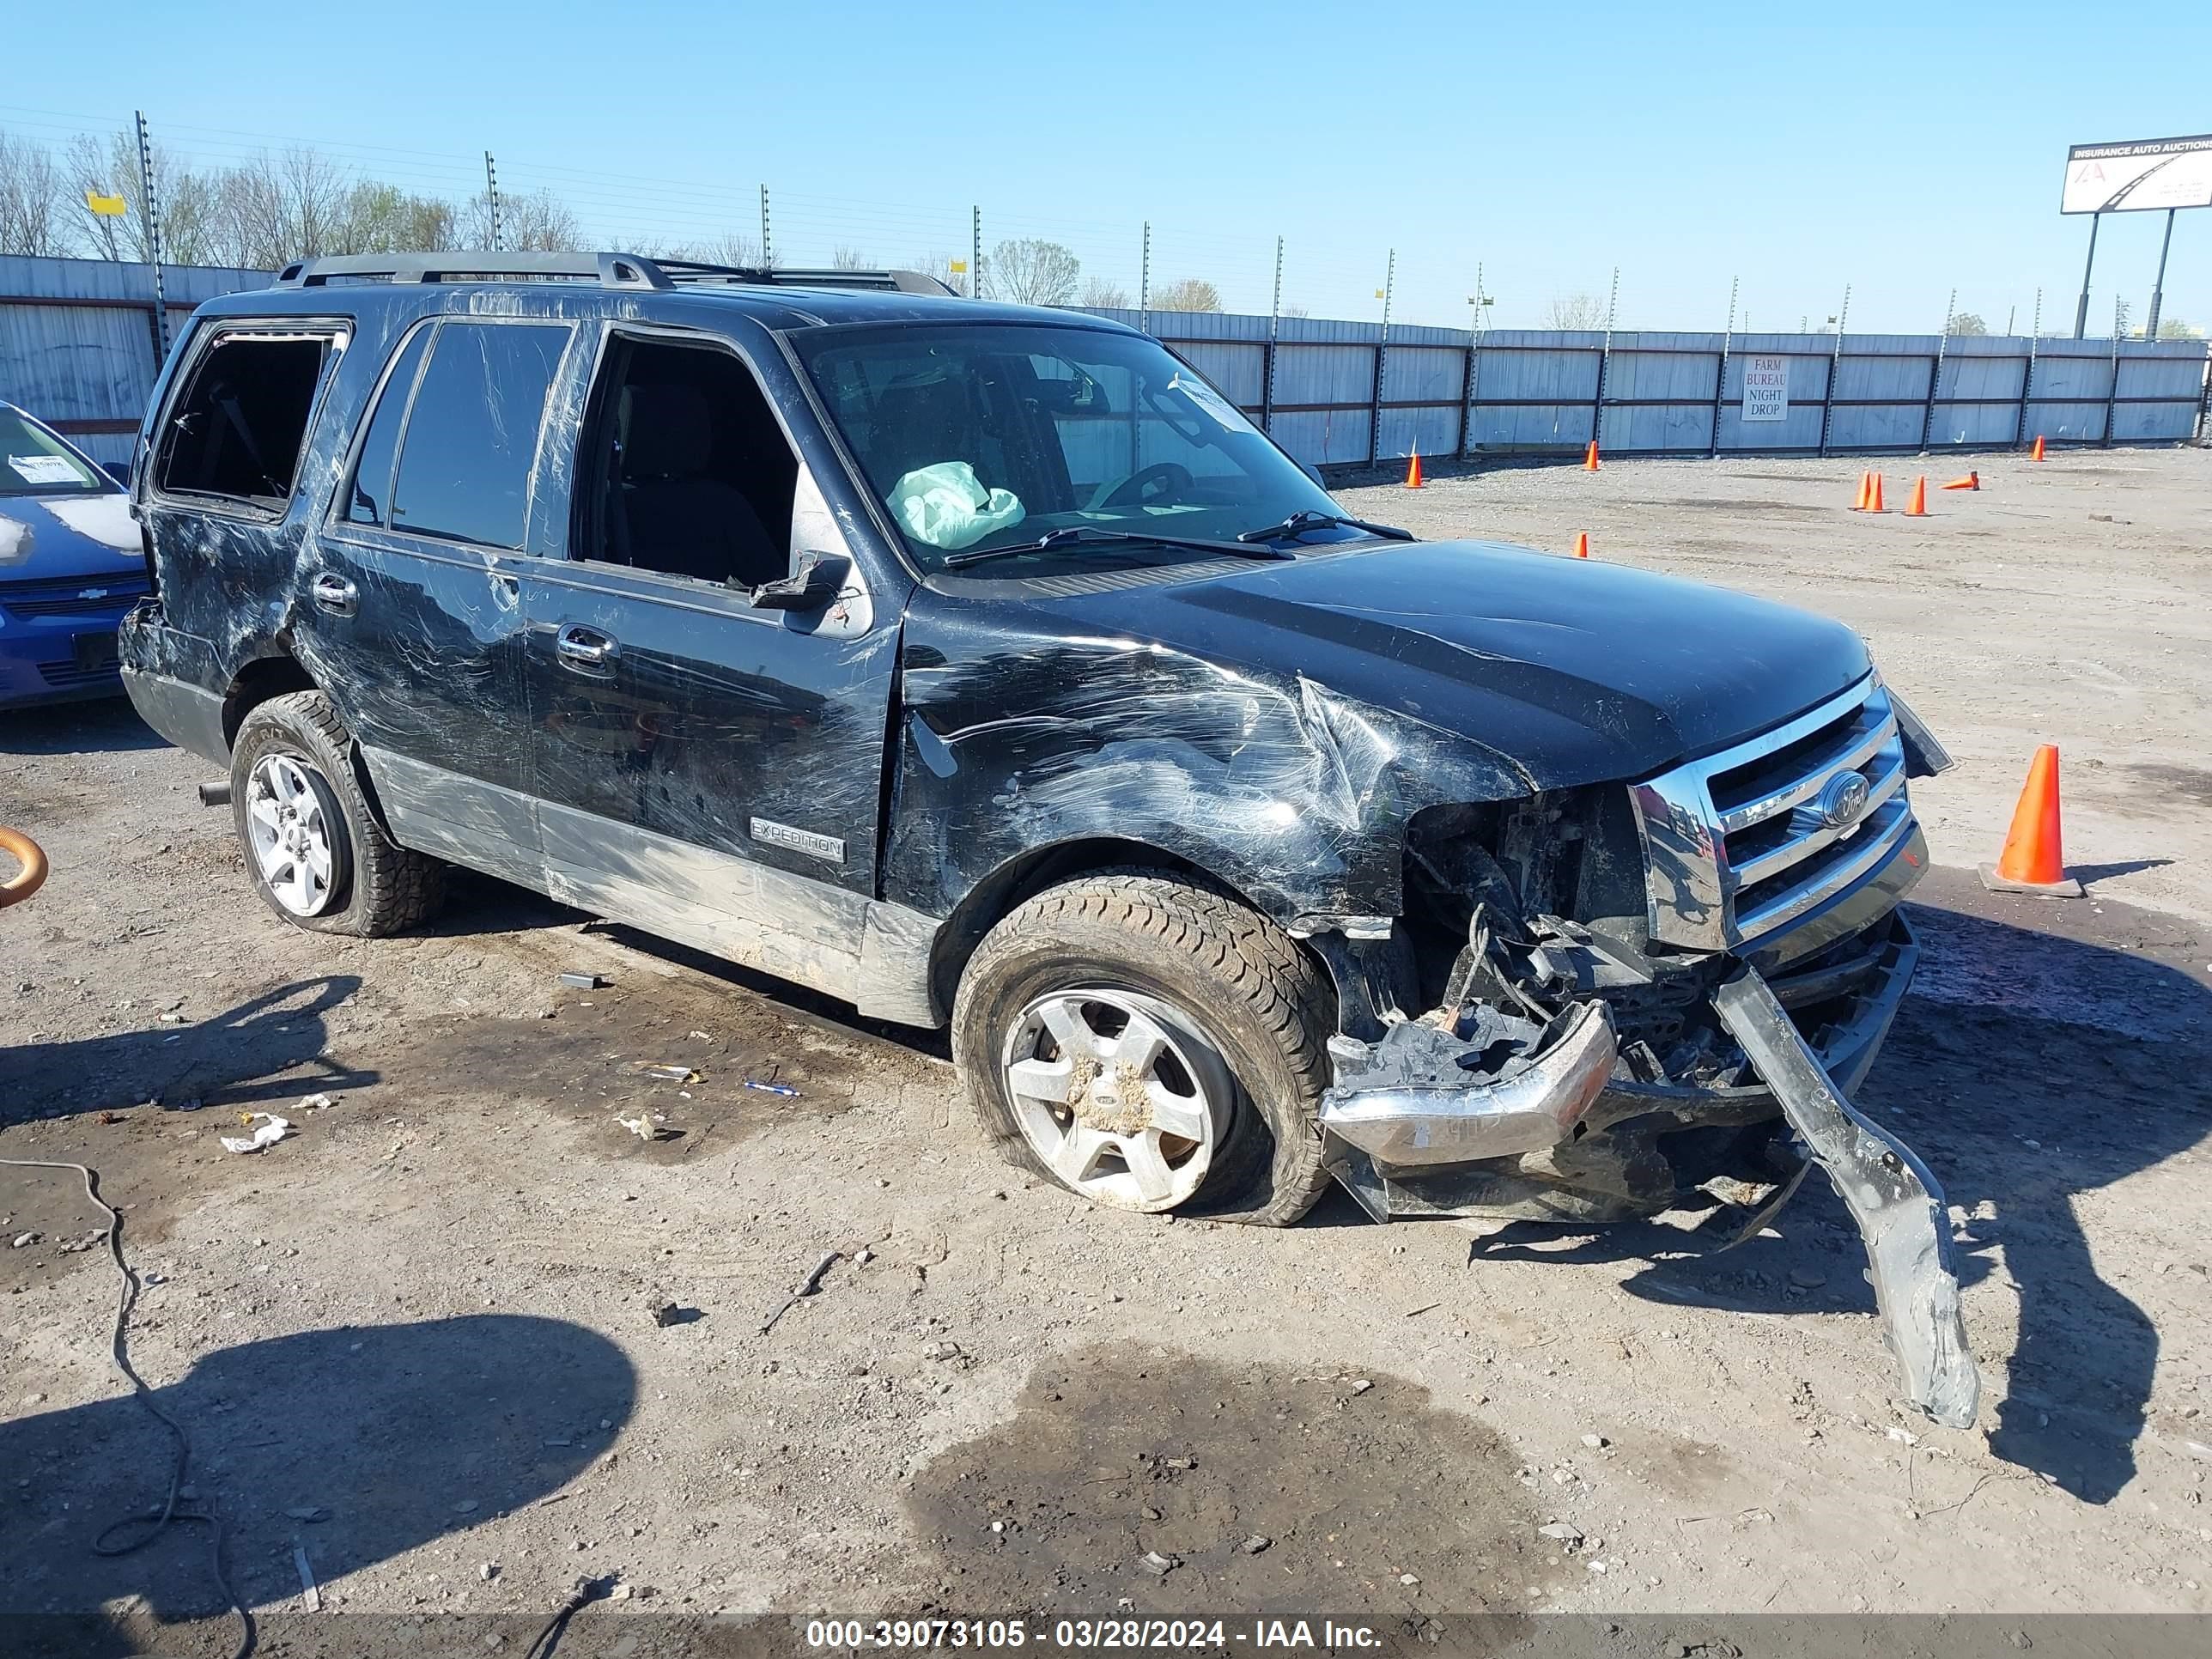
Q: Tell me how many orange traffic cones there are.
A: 9